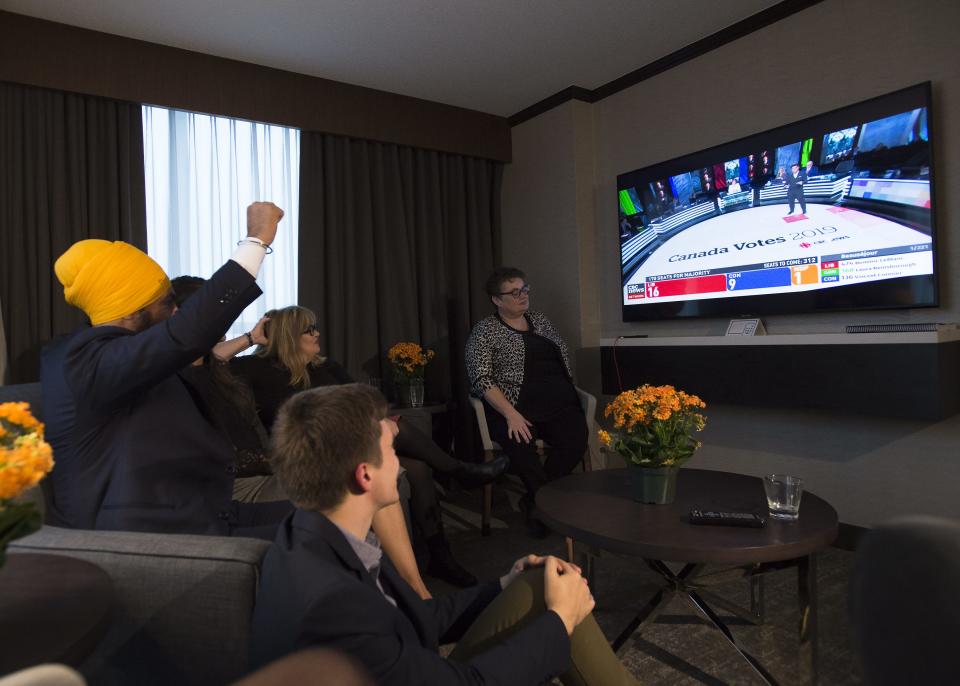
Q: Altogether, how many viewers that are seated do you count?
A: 5